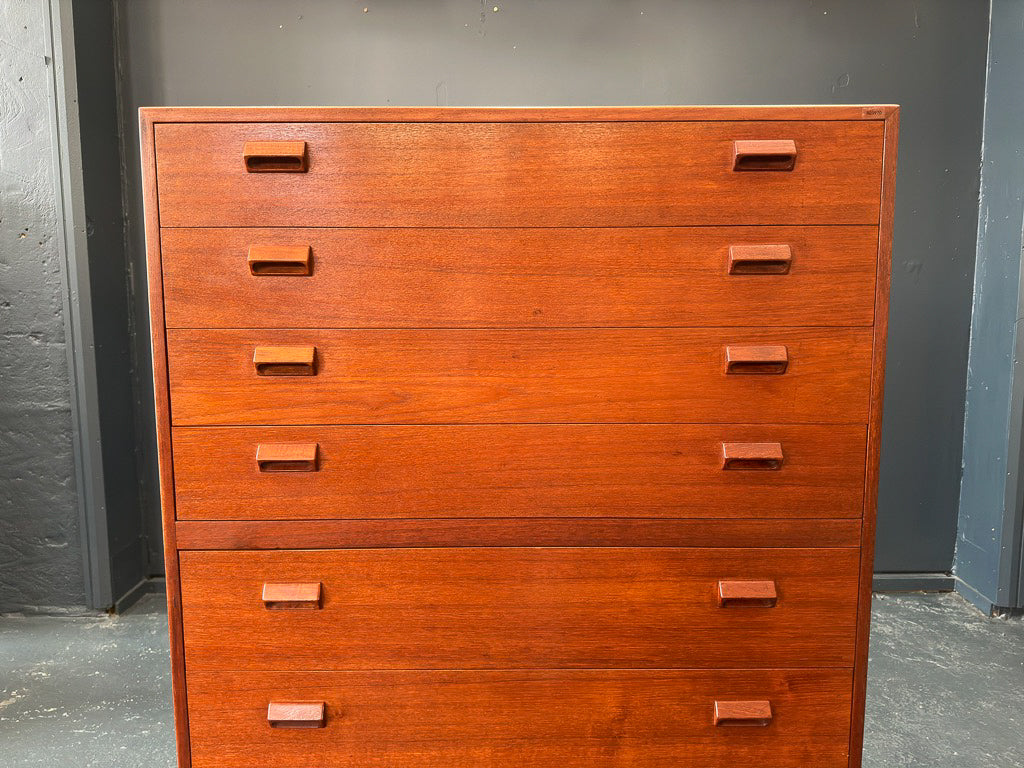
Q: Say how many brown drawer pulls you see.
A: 12